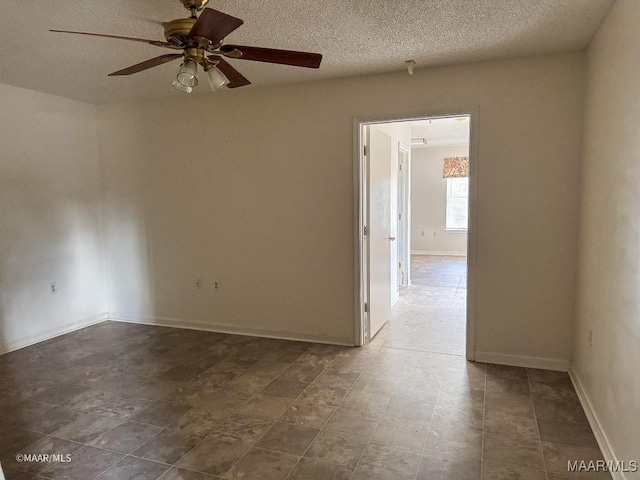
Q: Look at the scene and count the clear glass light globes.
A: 3